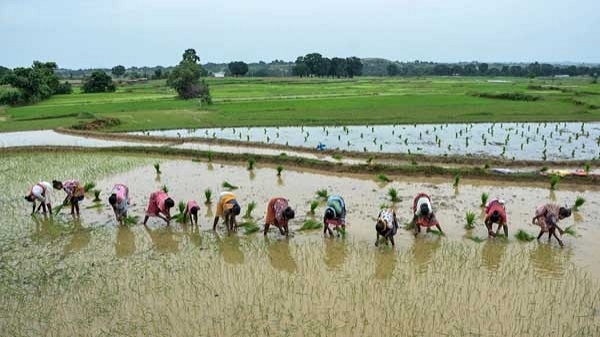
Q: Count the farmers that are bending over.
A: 12